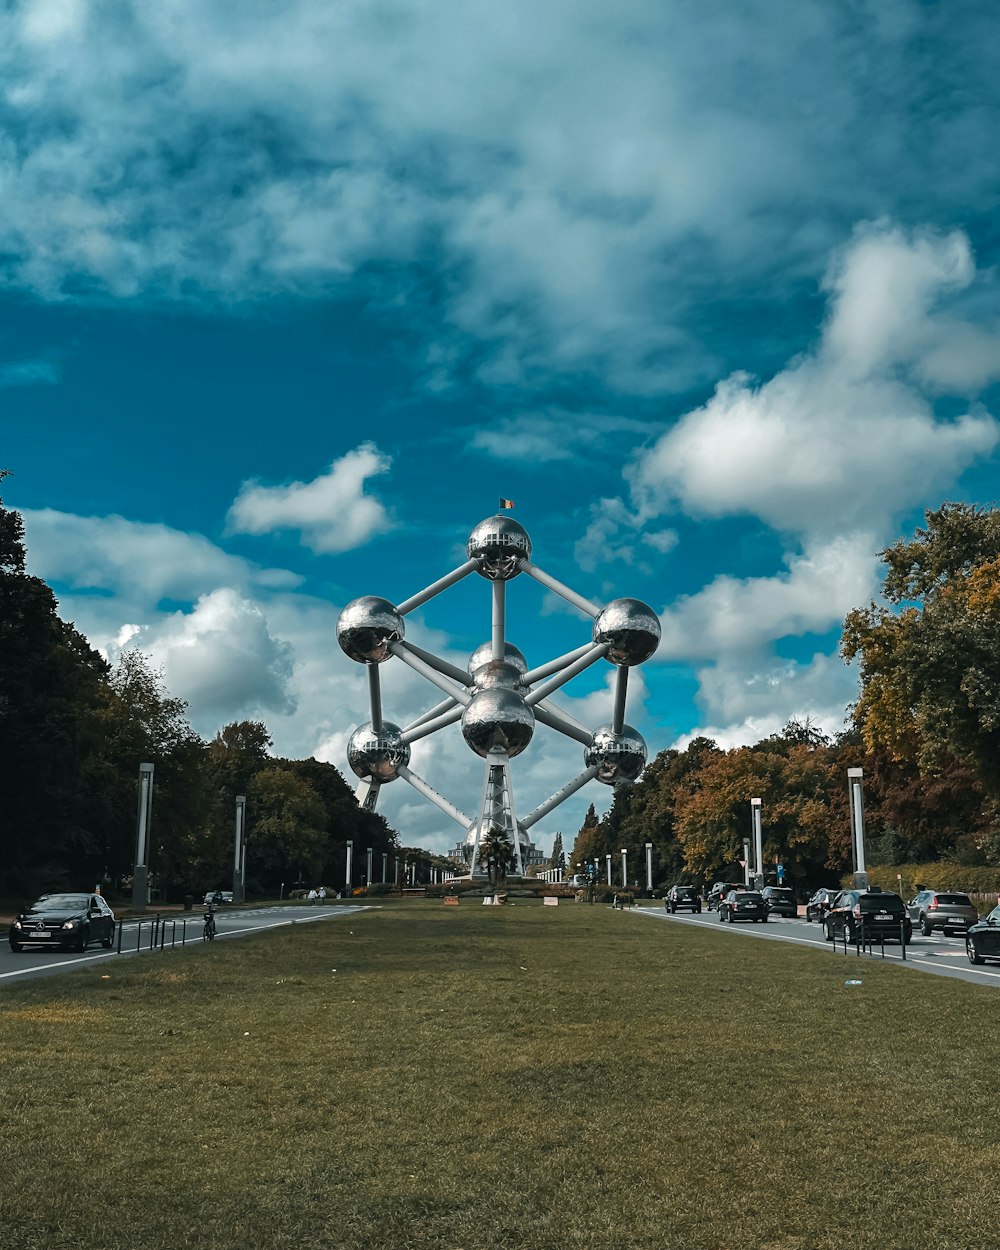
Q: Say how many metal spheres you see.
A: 9